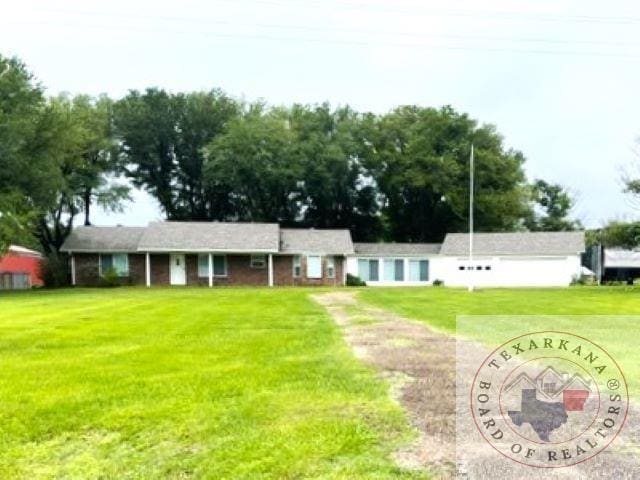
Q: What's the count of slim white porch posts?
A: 3